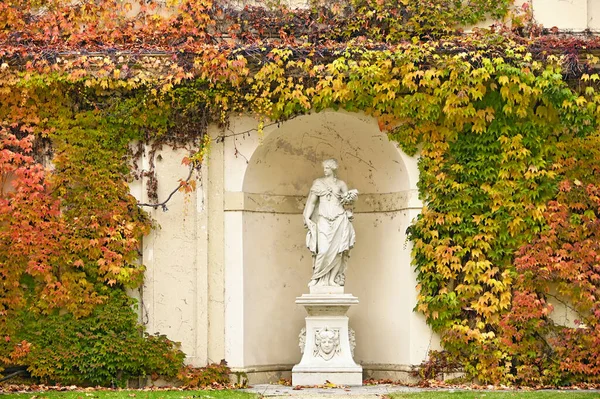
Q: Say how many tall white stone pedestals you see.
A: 1